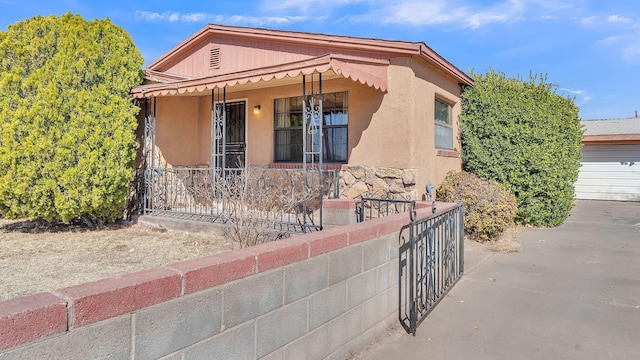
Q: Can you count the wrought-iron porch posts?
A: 3